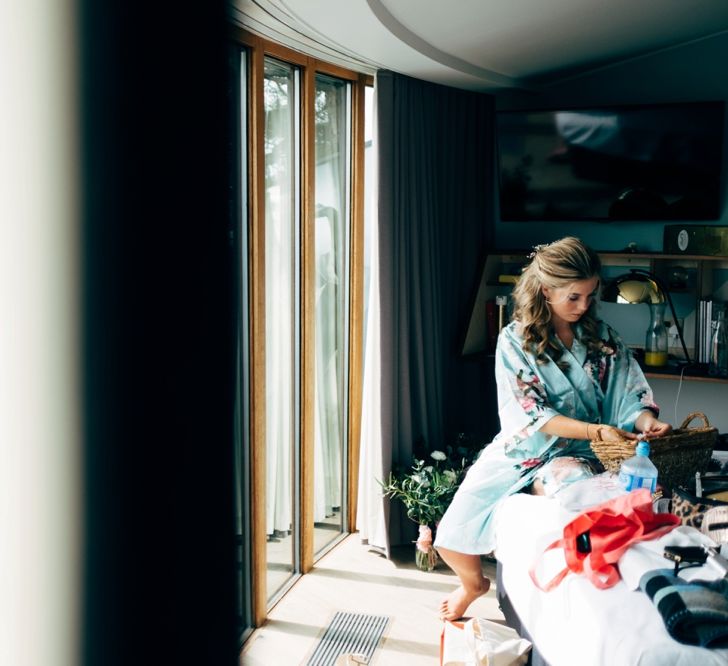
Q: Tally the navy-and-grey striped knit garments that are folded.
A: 1